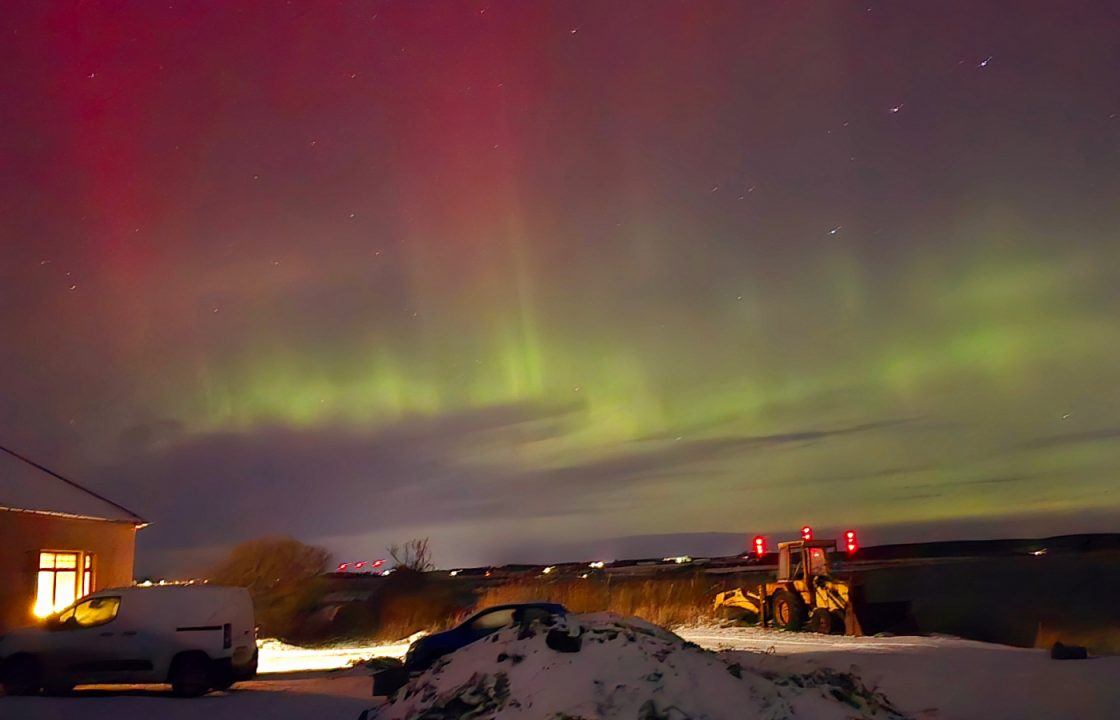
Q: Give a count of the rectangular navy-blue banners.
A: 0